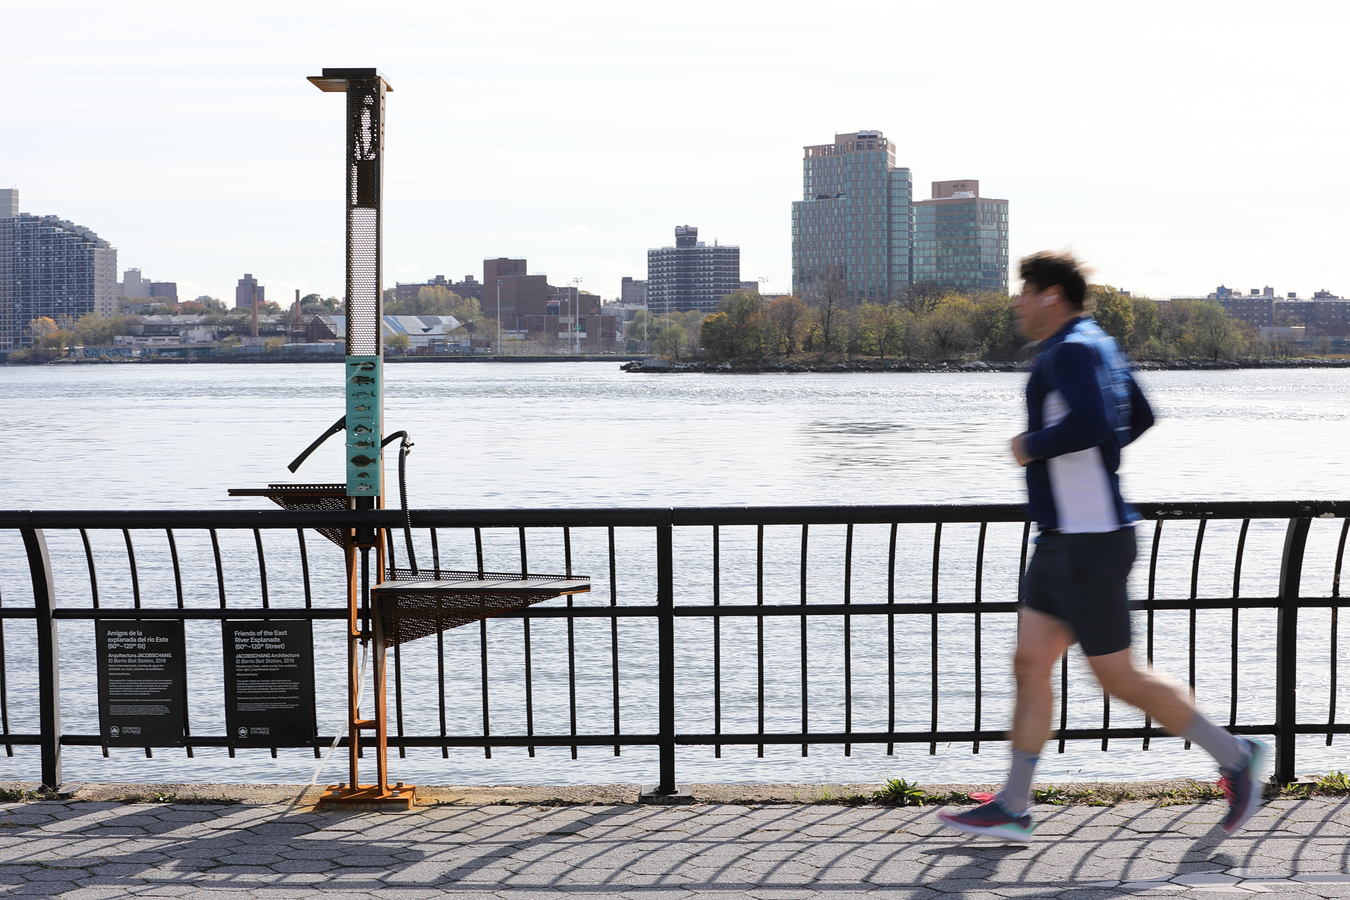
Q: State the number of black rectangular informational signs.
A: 2